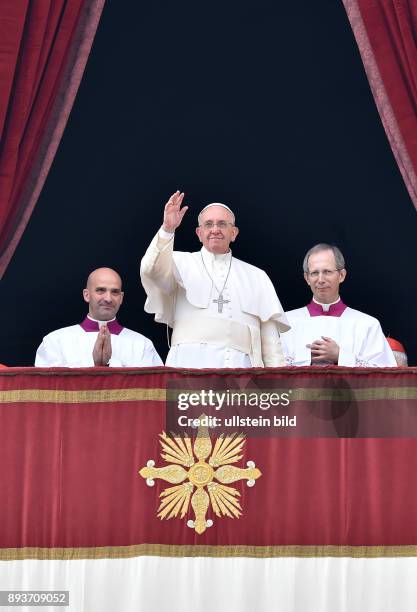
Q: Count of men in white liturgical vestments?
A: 3